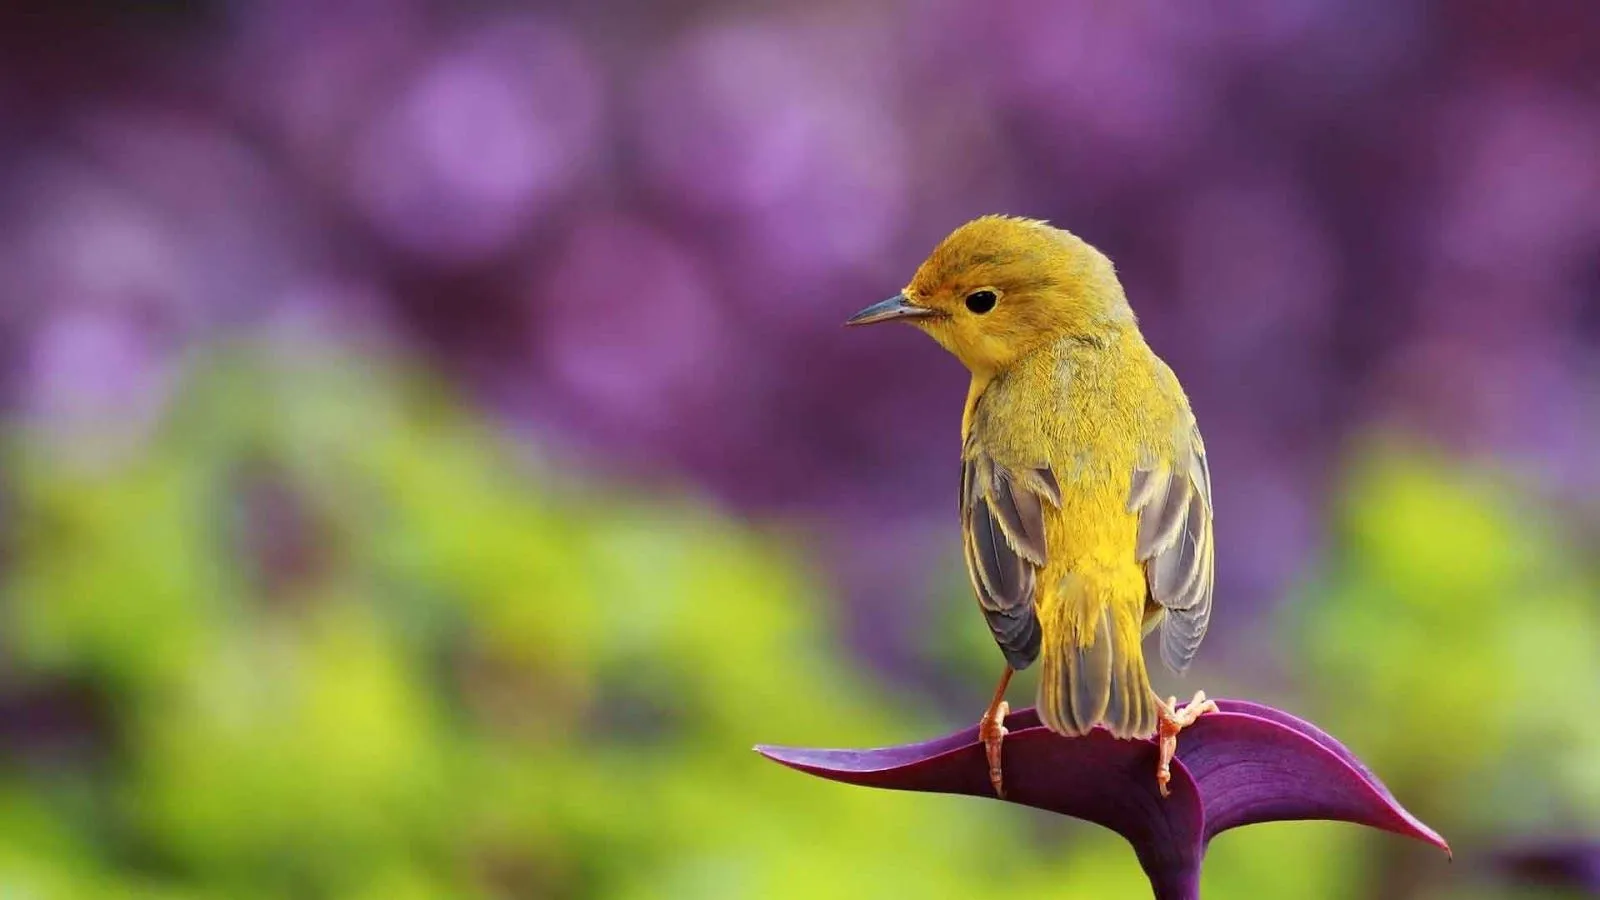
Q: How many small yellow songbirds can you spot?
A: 1